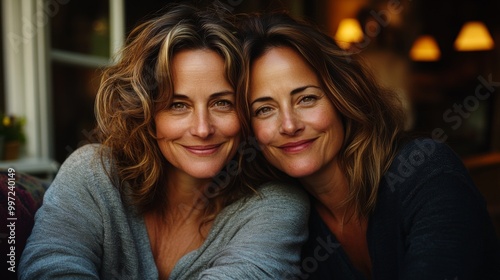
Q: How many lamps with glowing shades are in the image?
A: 3